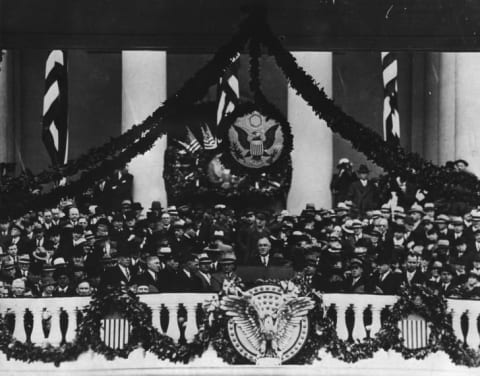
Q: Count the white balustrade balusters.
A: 12